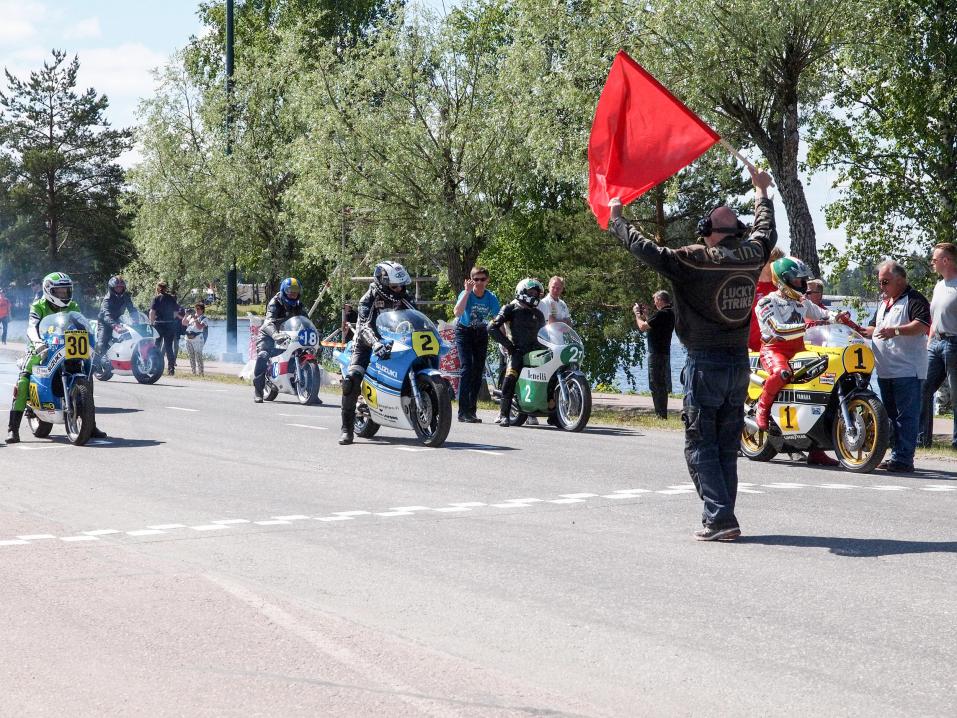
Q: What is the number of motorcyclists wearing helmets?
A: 6